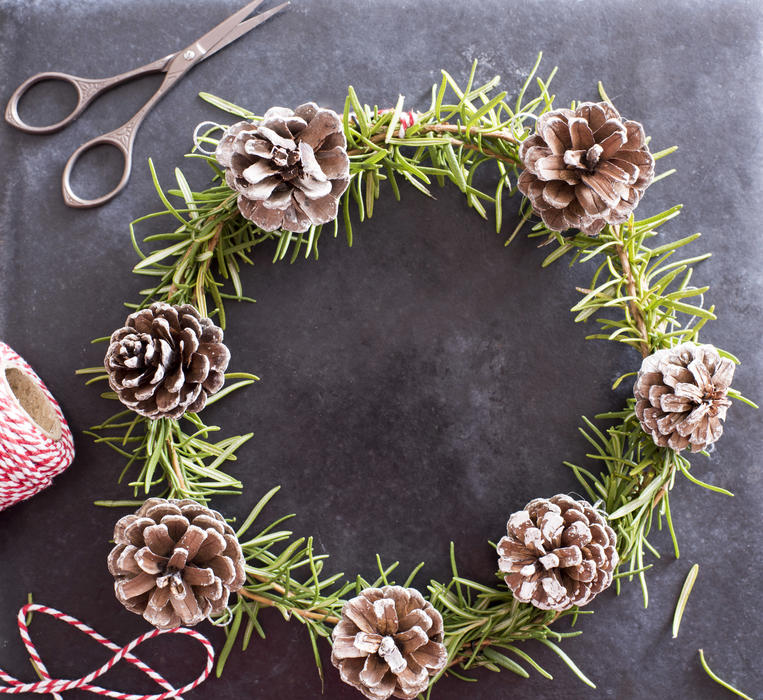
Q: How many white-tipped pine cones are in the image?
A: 7